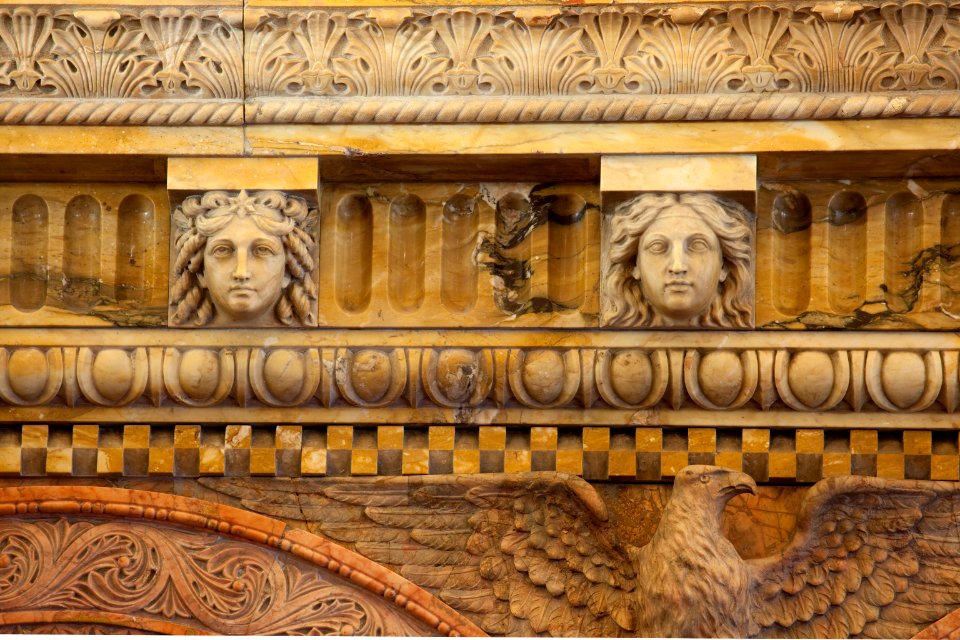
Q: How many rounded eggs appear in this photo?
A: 11